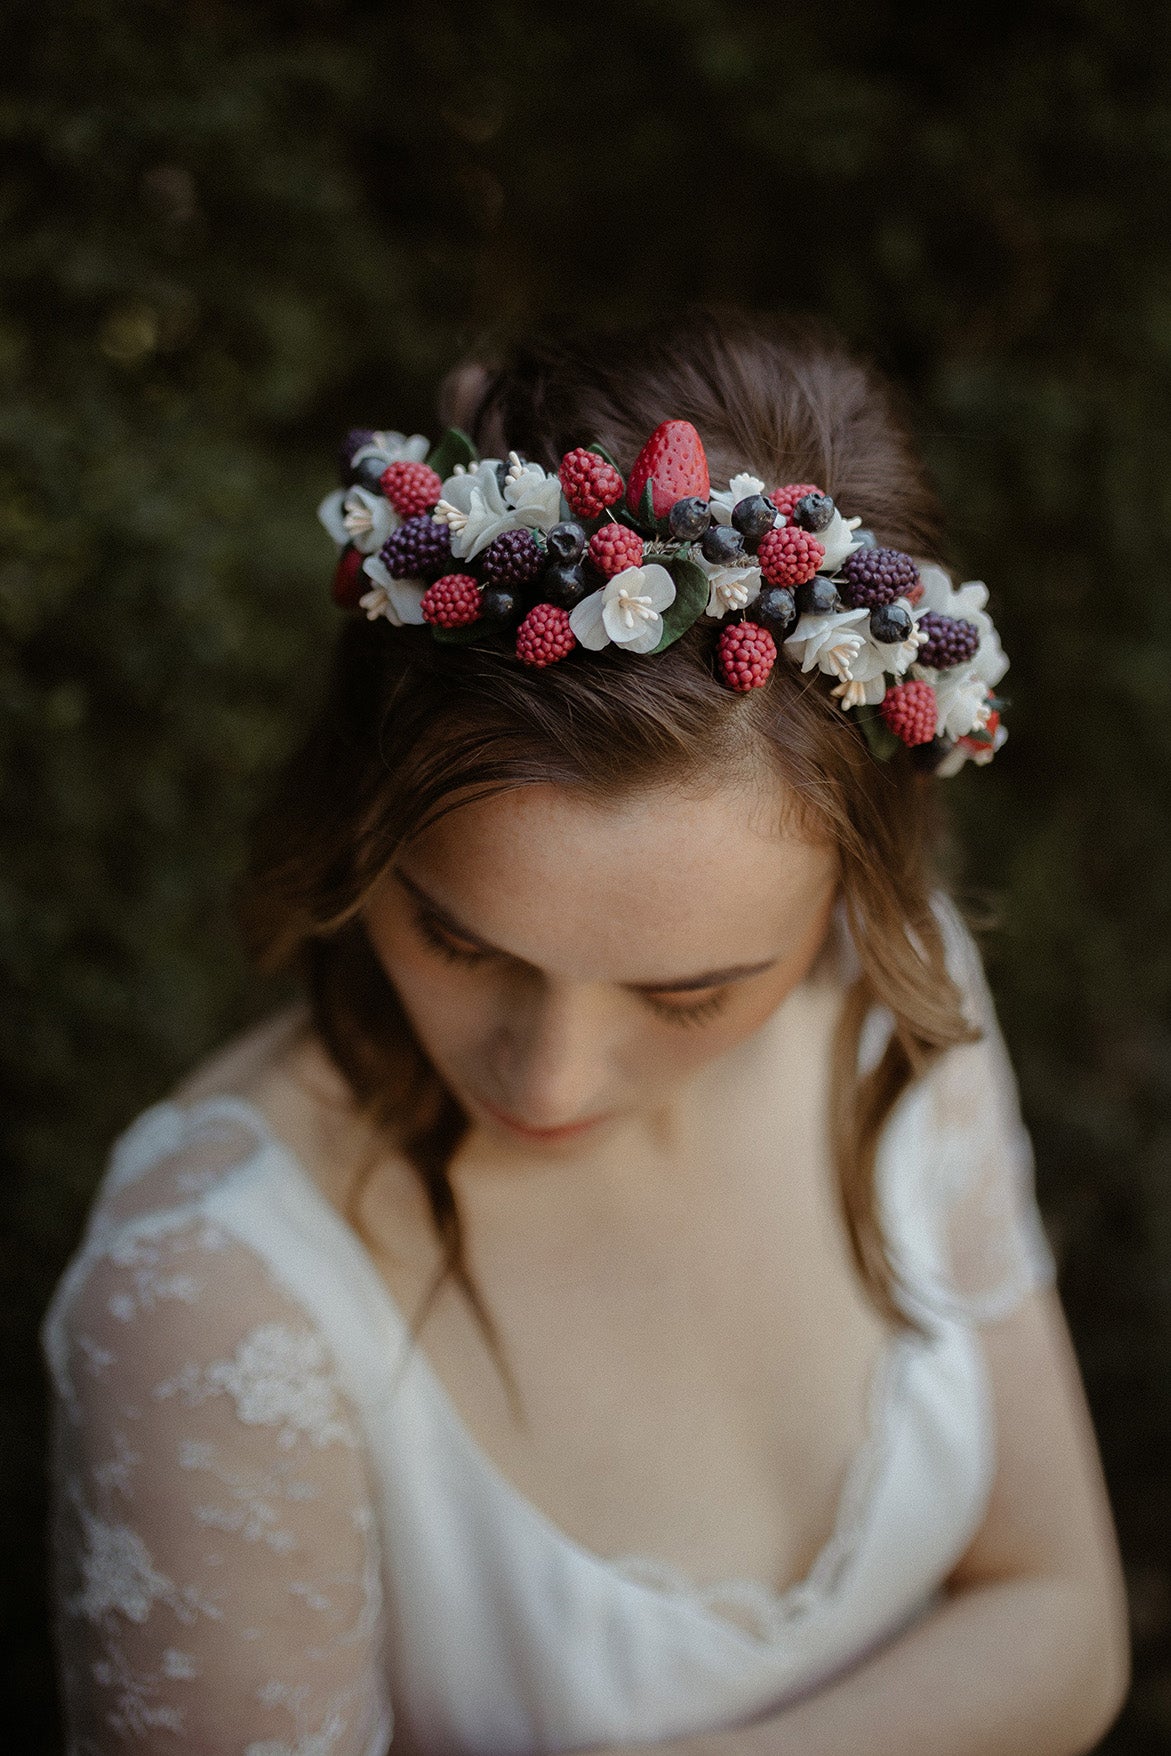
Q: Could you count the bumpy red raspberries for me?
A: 9